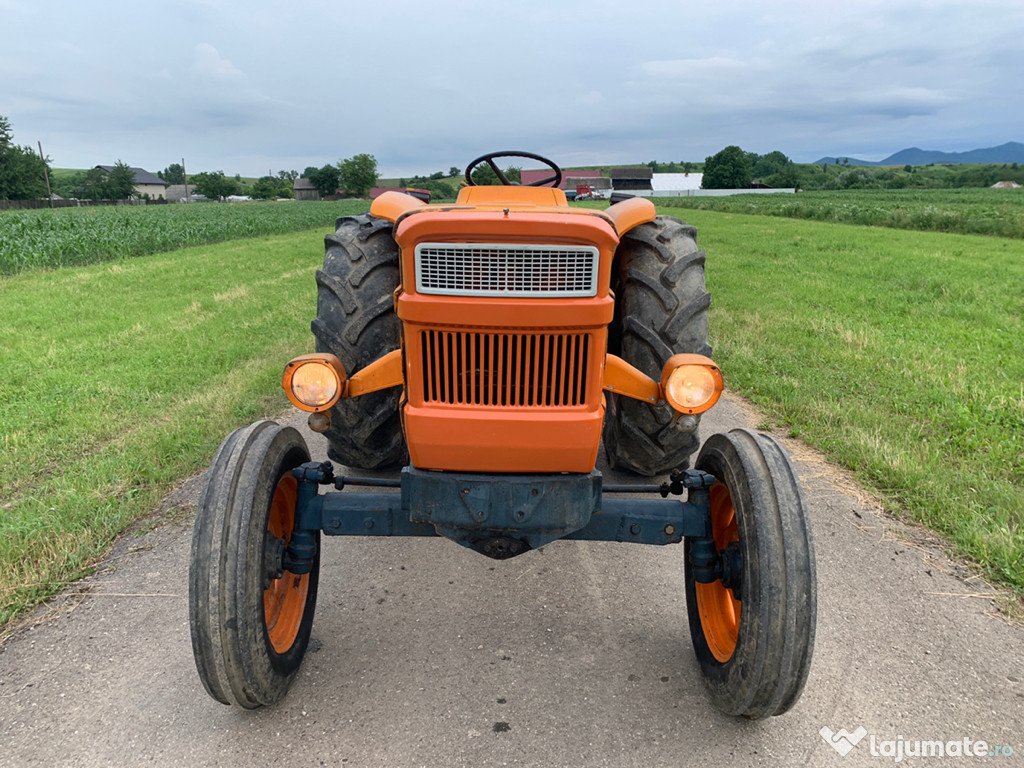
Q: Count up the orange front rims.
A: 2